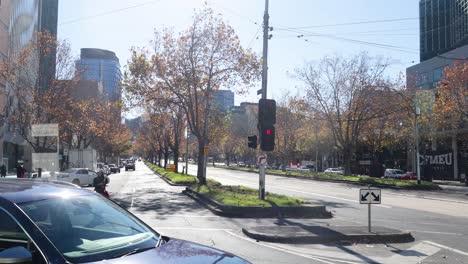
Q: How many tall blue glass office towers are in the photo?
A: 1